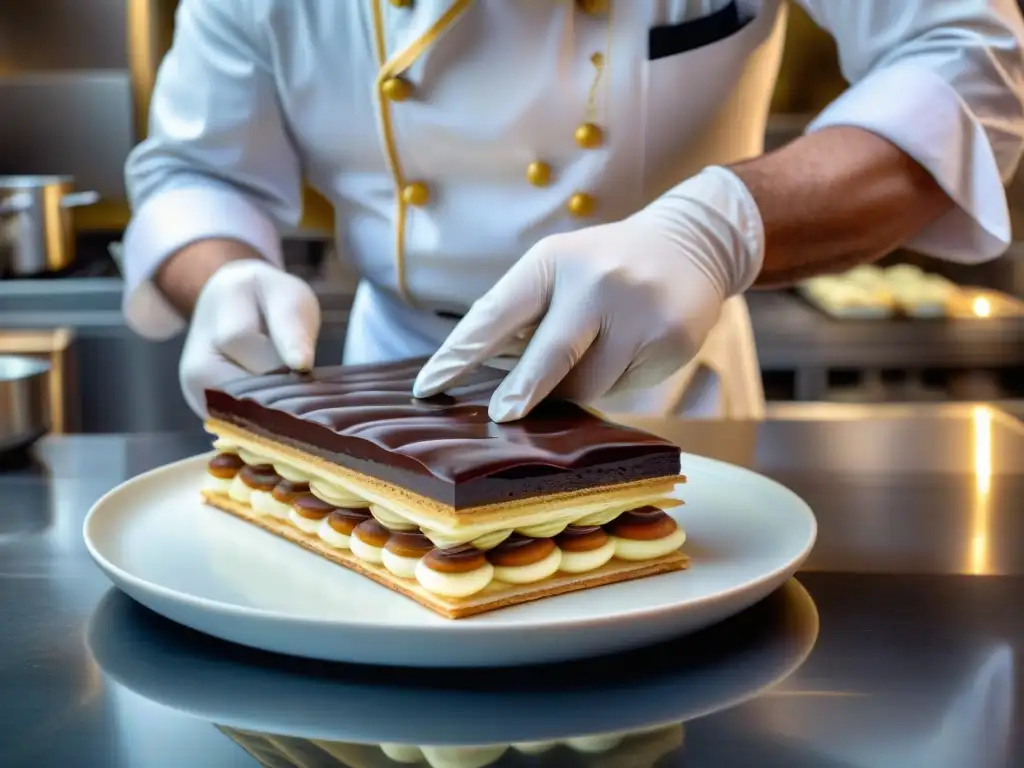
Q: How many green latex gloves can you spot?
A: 0